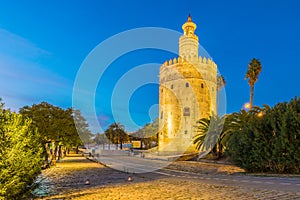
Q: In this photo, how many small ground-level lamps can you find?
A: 2